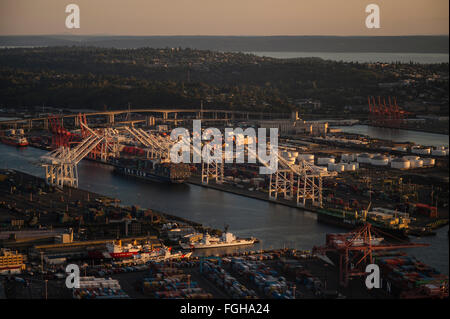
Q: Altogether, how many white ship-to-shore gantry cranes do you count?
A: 10